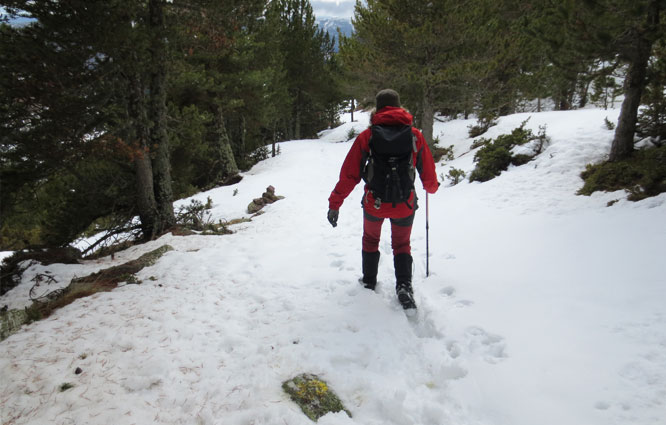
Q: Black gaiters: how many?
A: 2